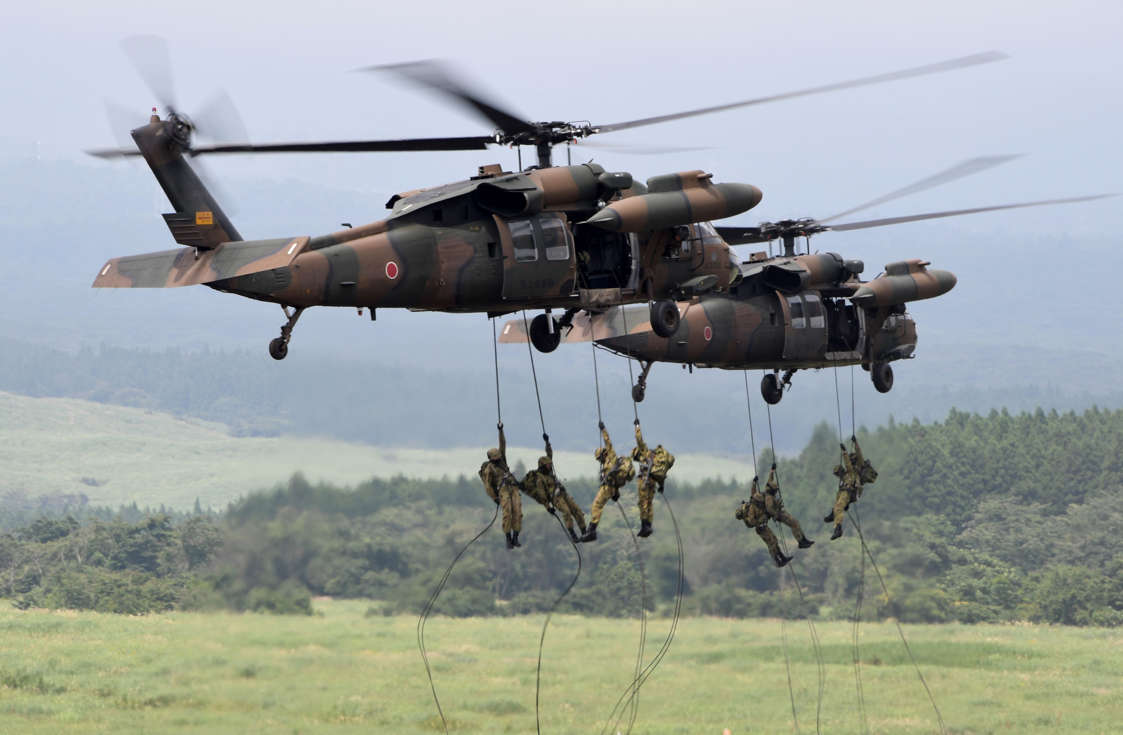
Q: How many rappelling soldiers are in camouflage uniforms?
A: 8